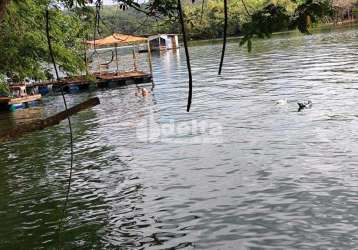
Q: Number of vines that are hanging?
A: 3